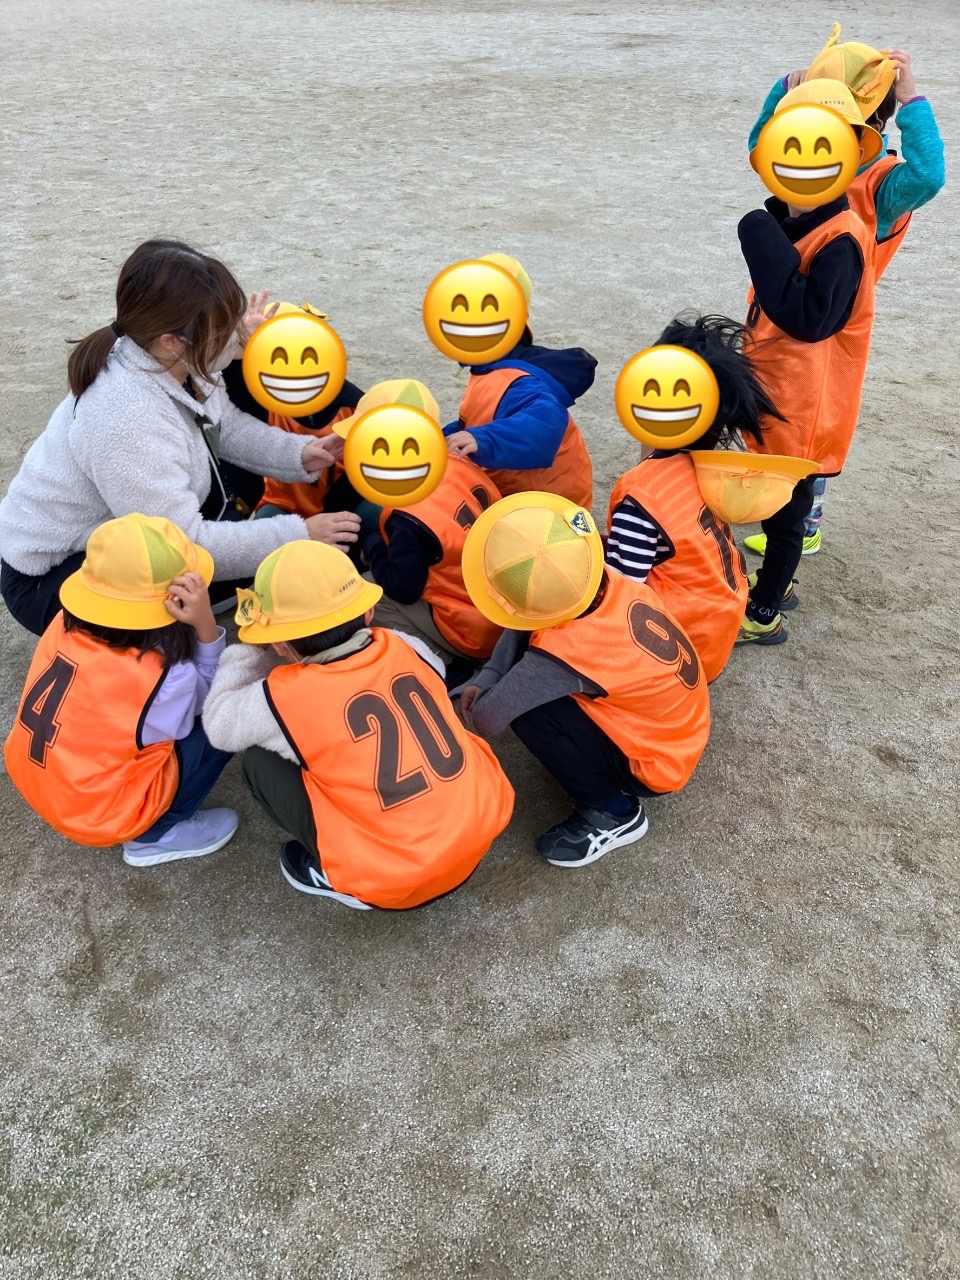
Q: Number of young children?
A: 9